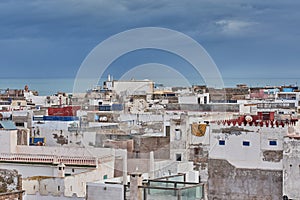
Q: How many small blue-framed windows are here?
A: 3